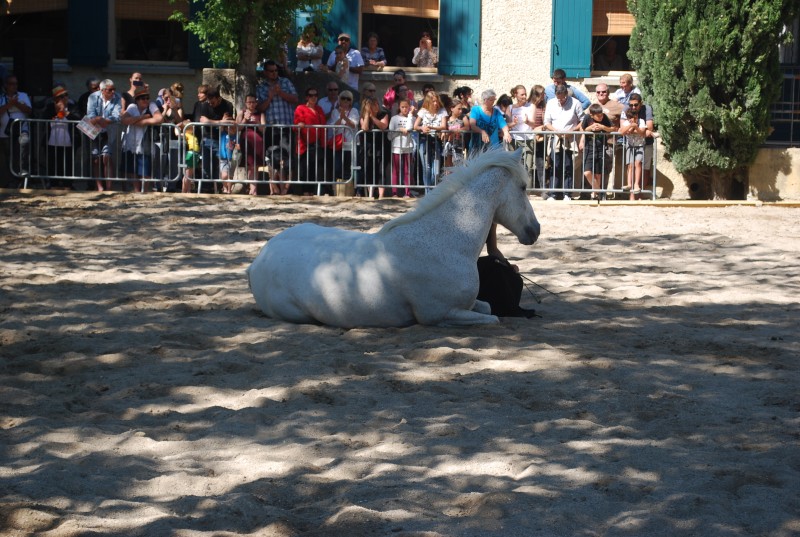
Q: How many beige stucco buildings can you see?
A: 1